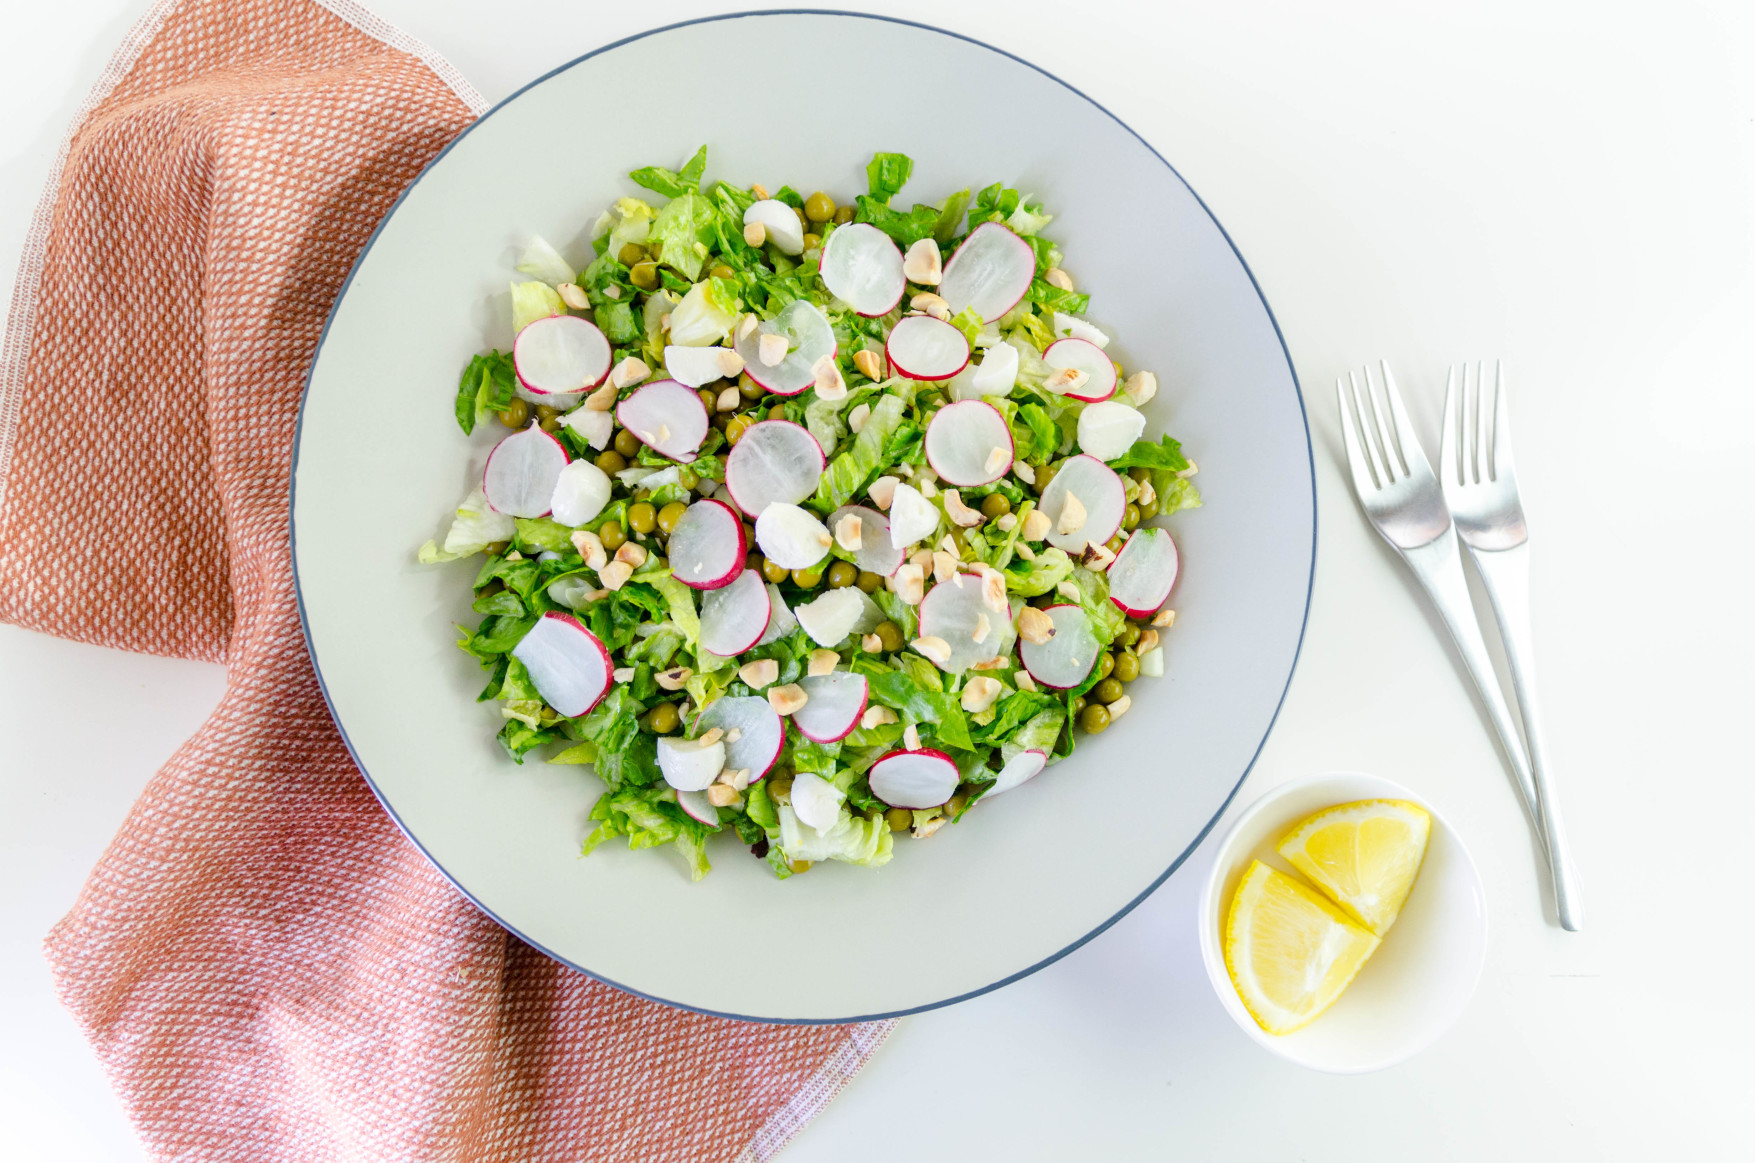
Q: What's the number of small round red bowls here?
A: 0